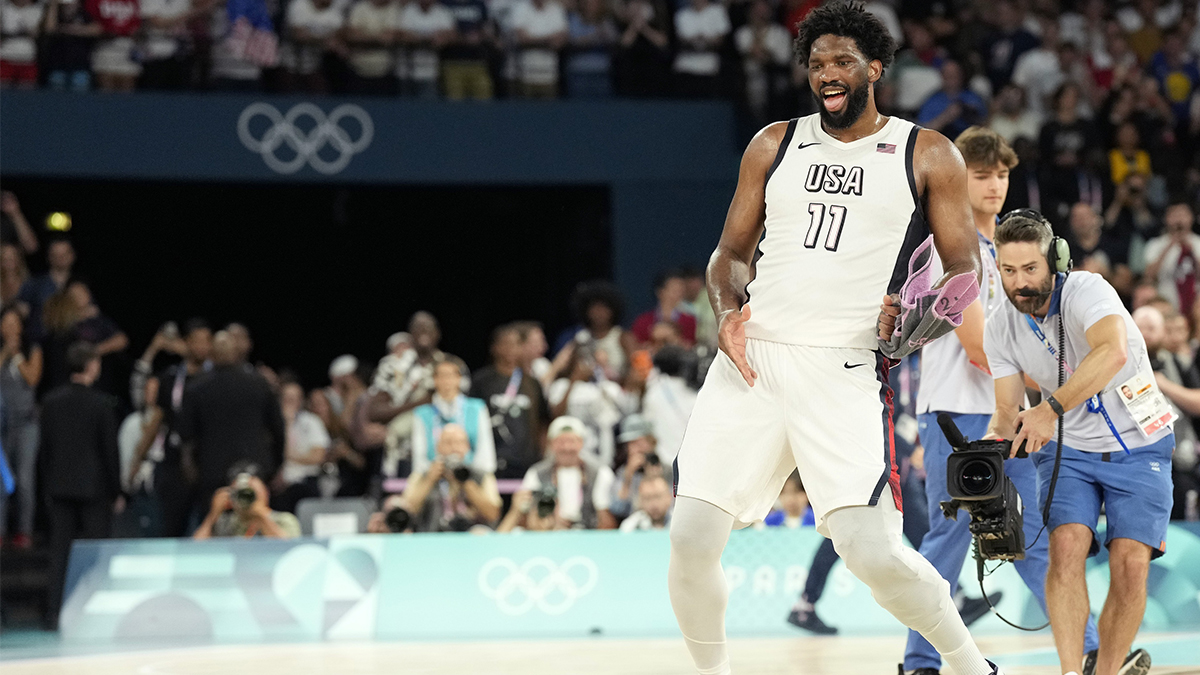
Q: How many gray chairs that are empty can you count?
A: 1